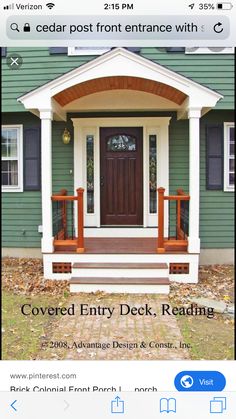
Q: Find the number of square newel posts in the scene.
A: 4